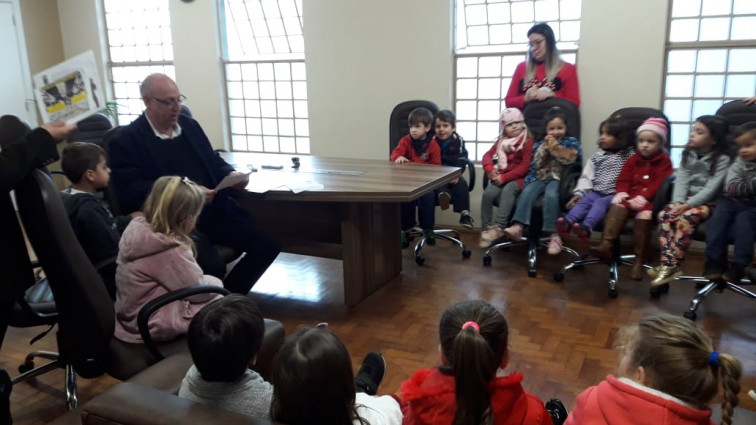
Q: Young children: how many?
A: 14